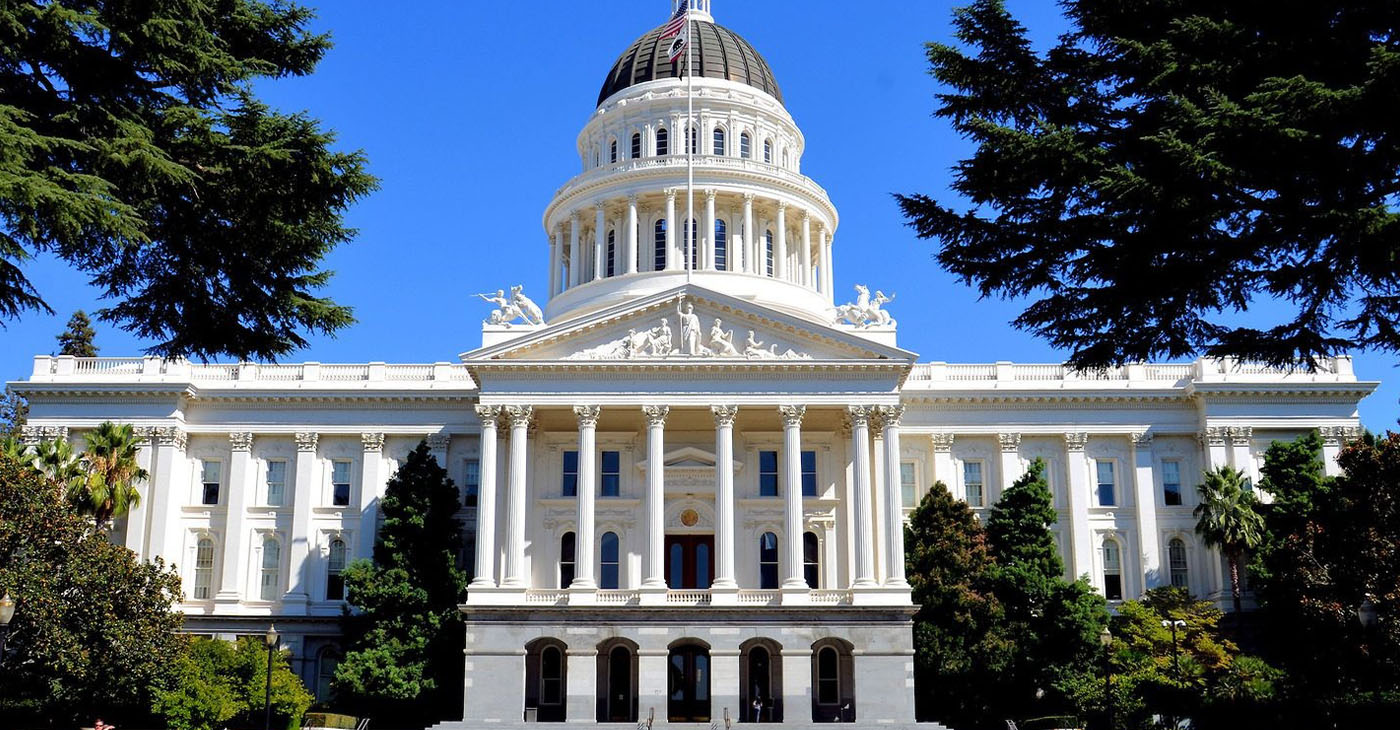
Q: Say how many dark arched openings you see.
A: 5